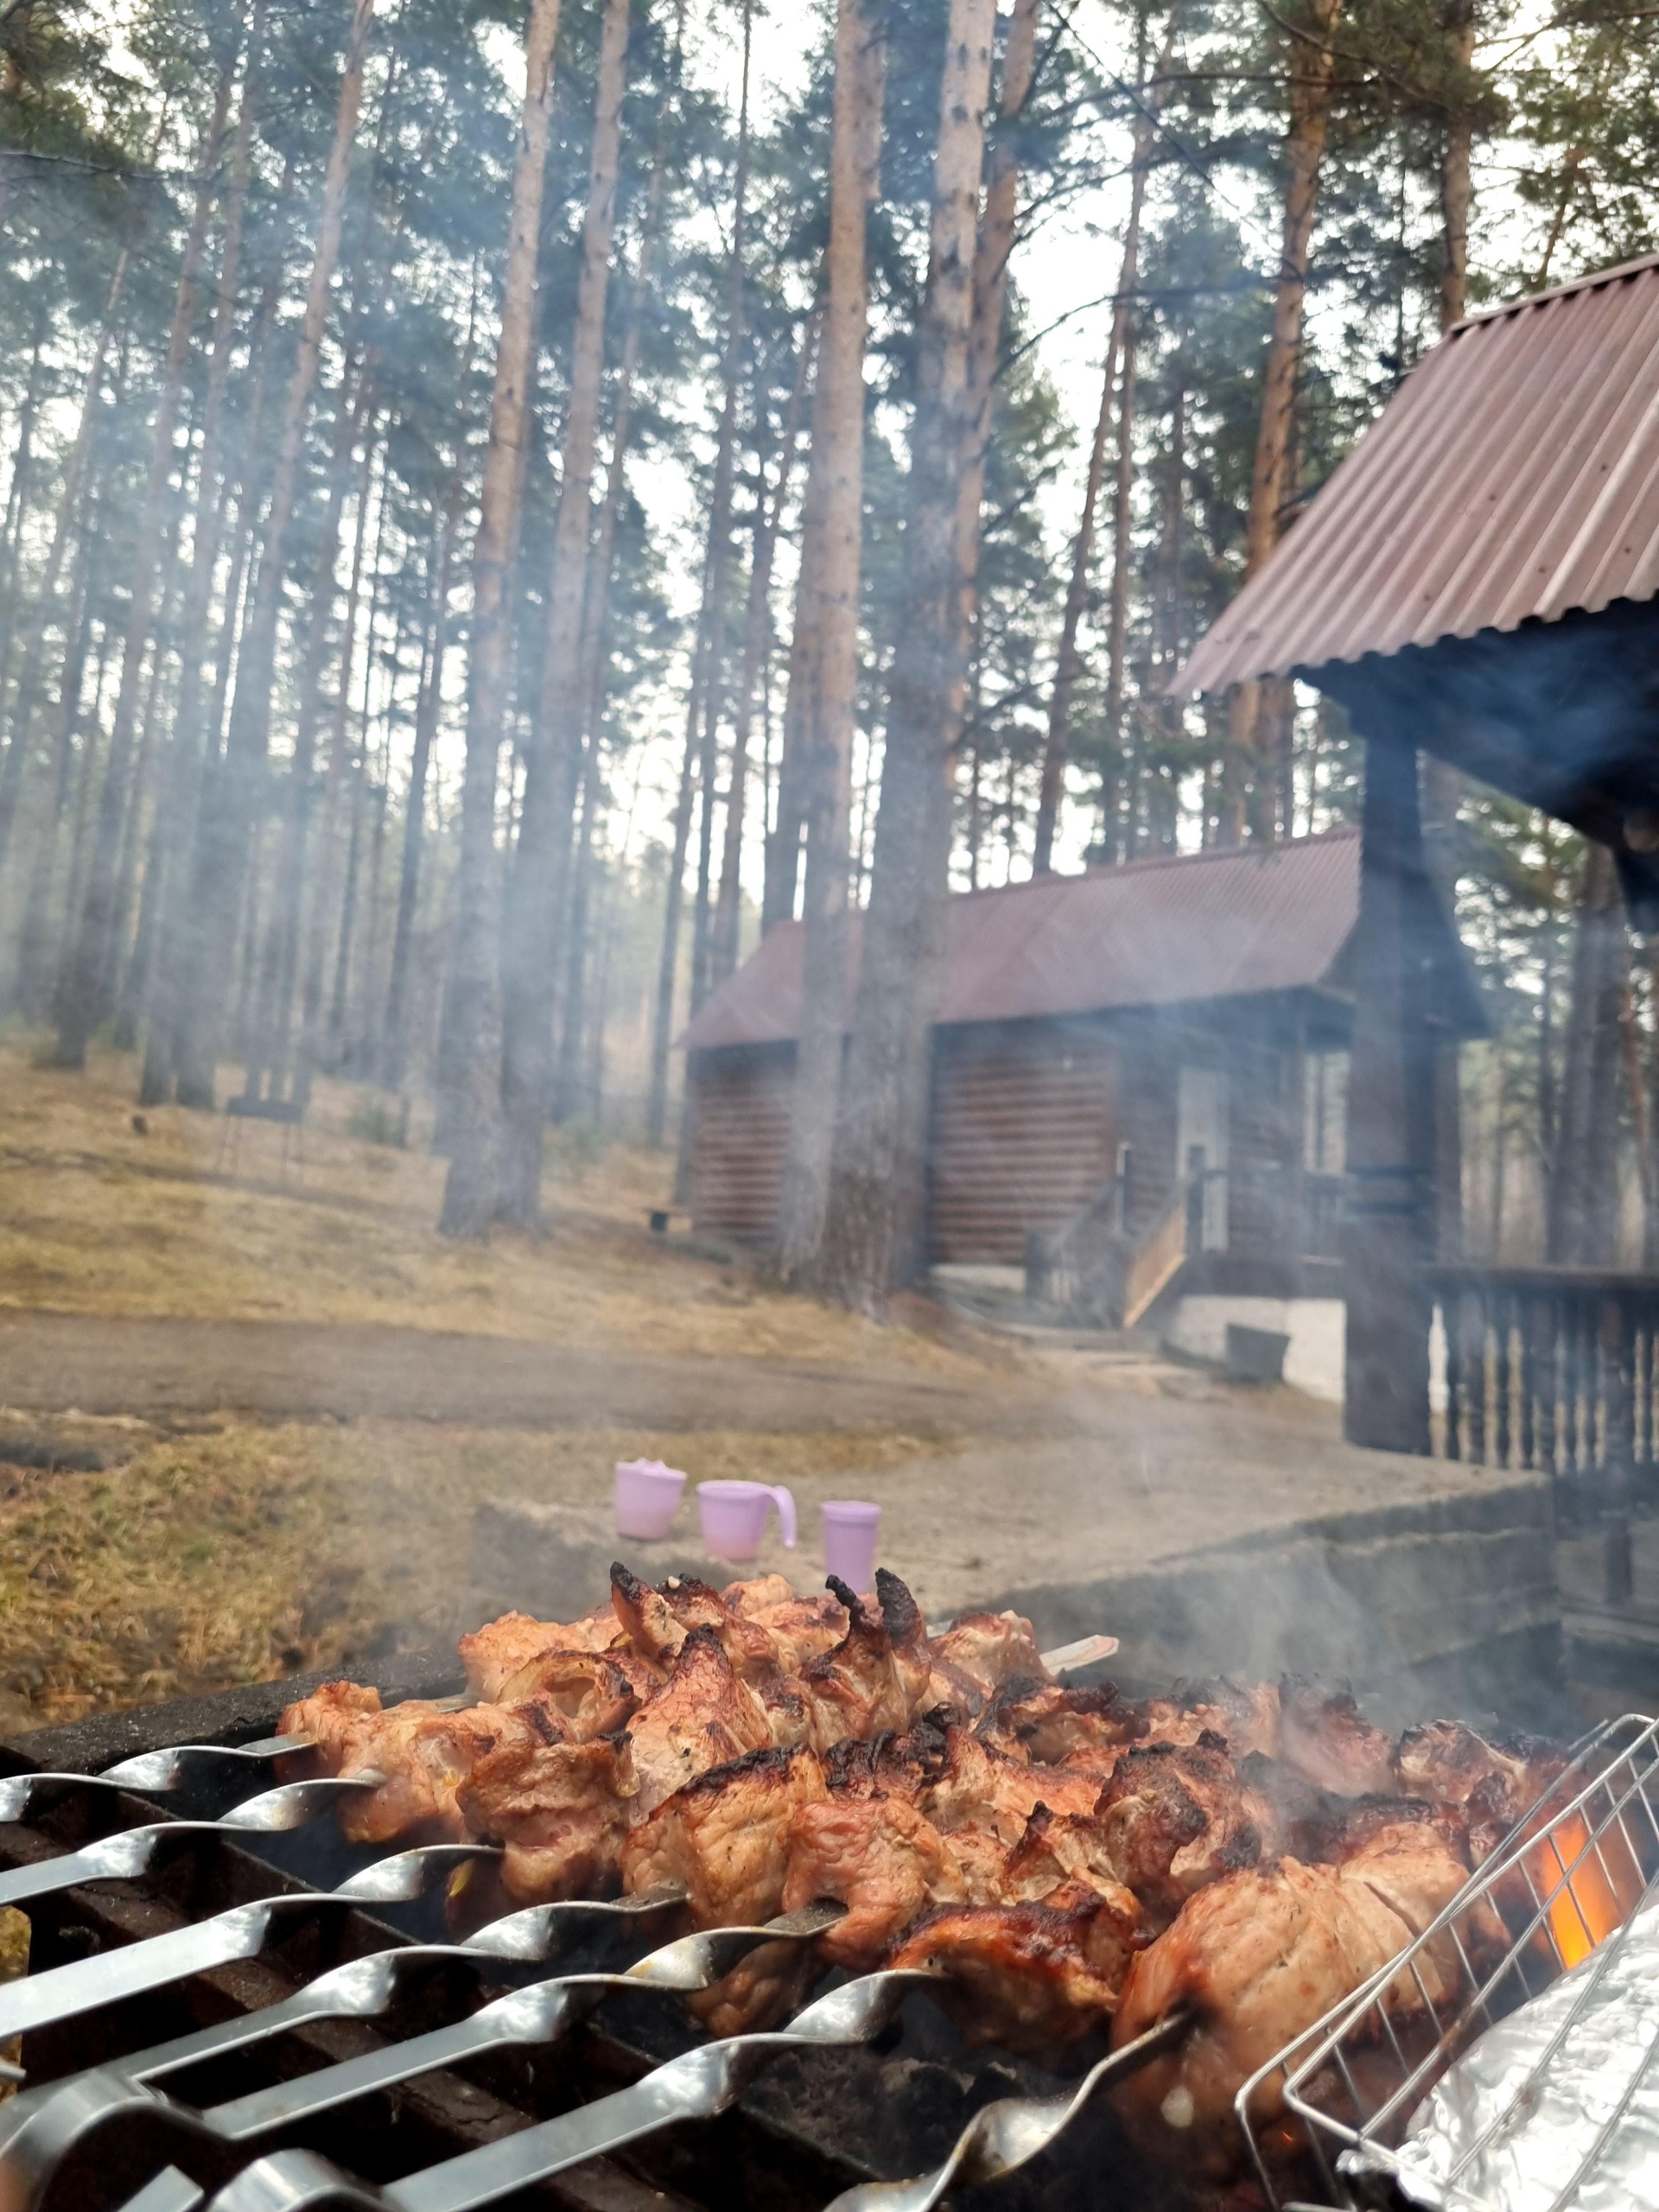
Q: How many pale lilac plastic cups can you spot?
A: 3